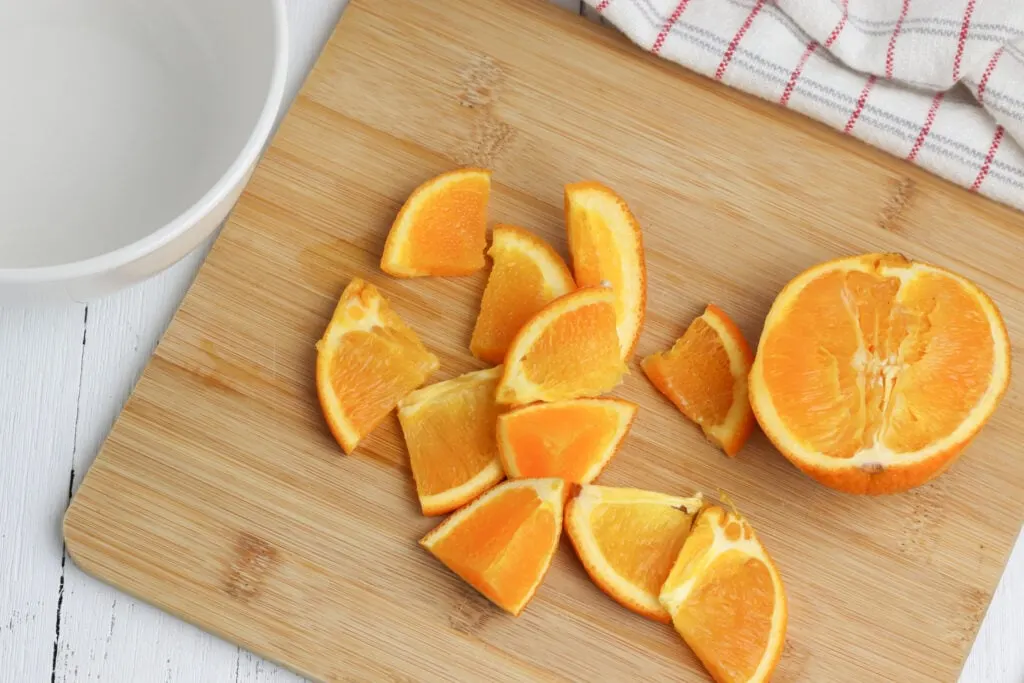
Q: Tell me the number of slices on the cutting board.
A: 11